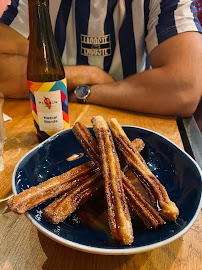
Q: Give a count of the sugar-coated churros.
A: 5